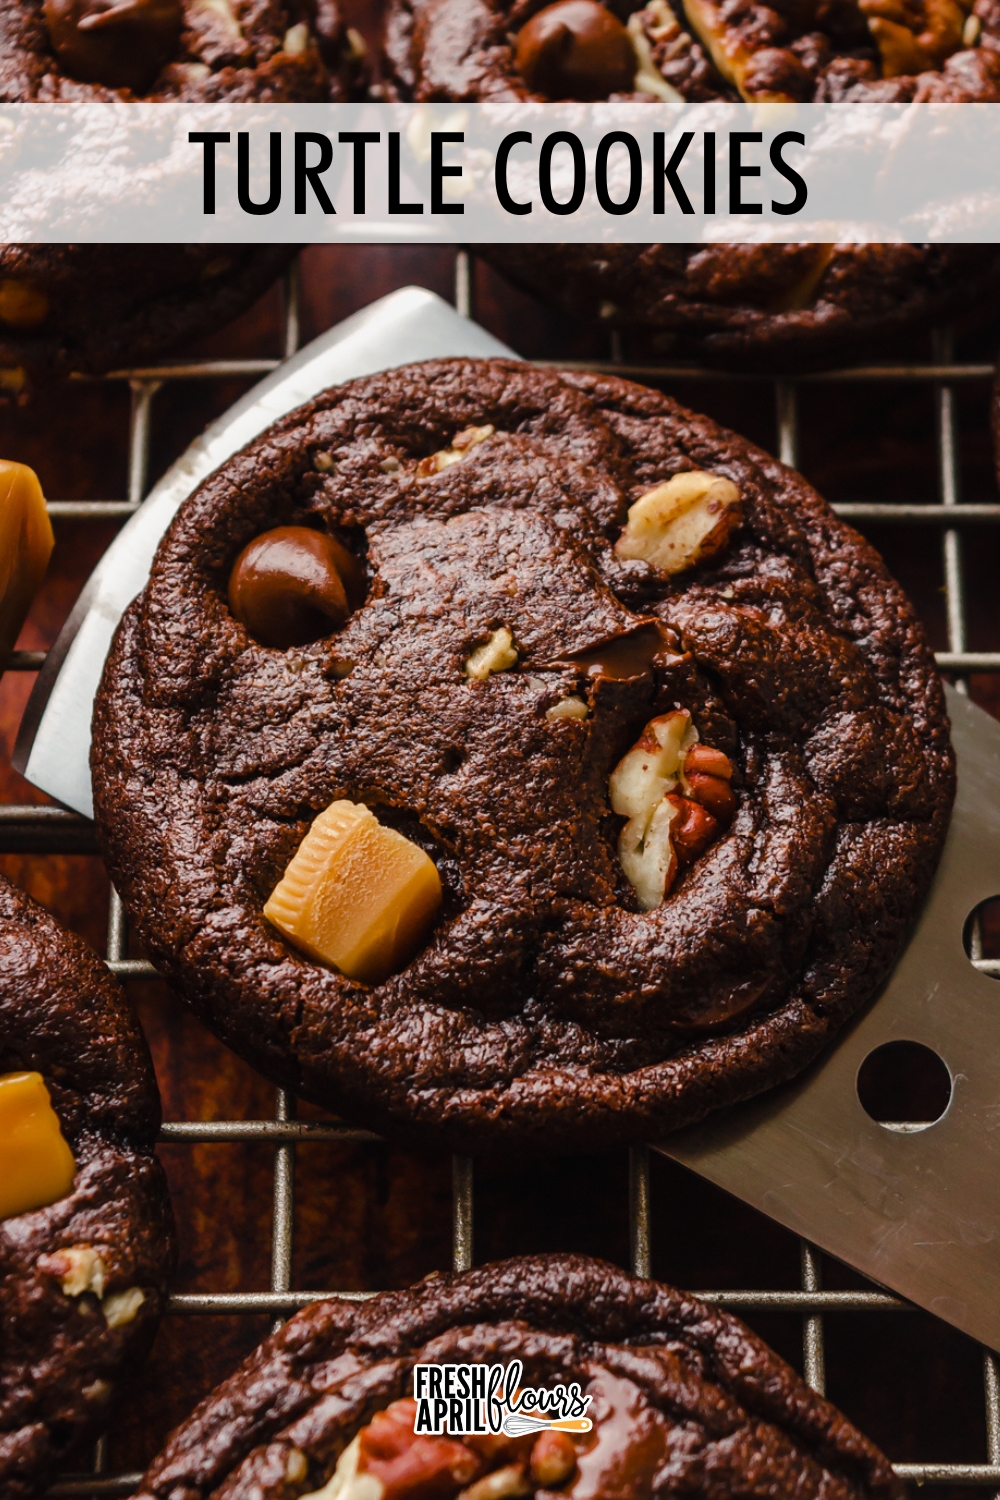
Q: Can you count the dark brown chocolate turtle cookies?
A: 5